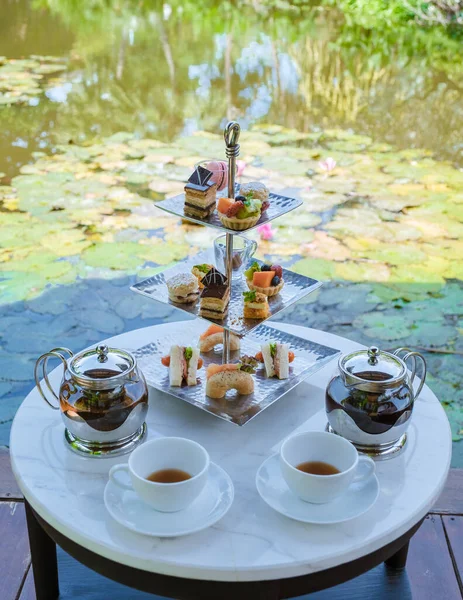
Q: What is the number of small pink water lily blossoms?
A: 3